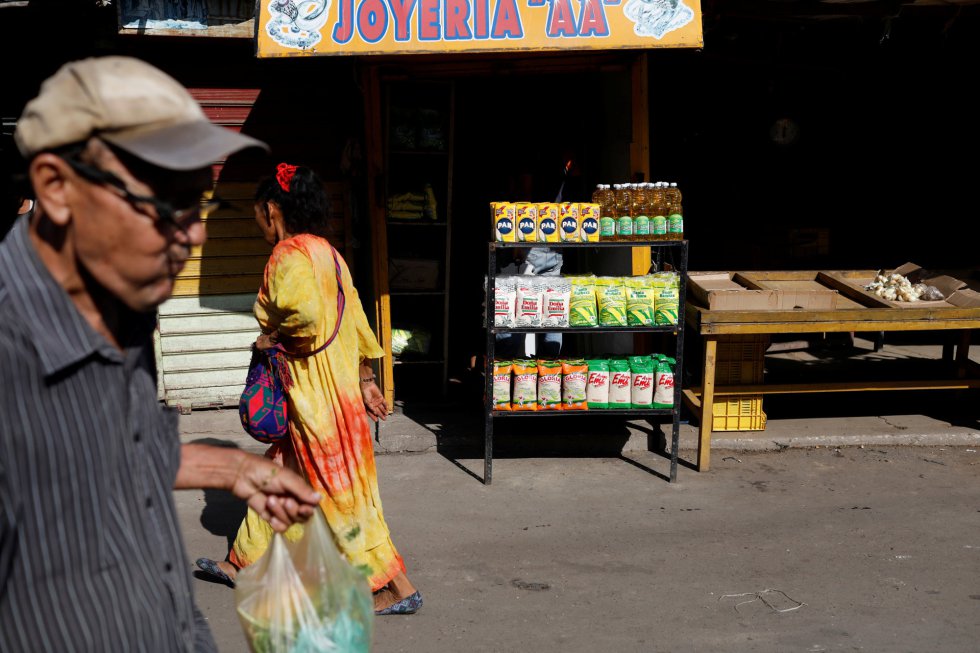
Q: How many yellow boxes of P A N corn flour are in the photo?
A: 5